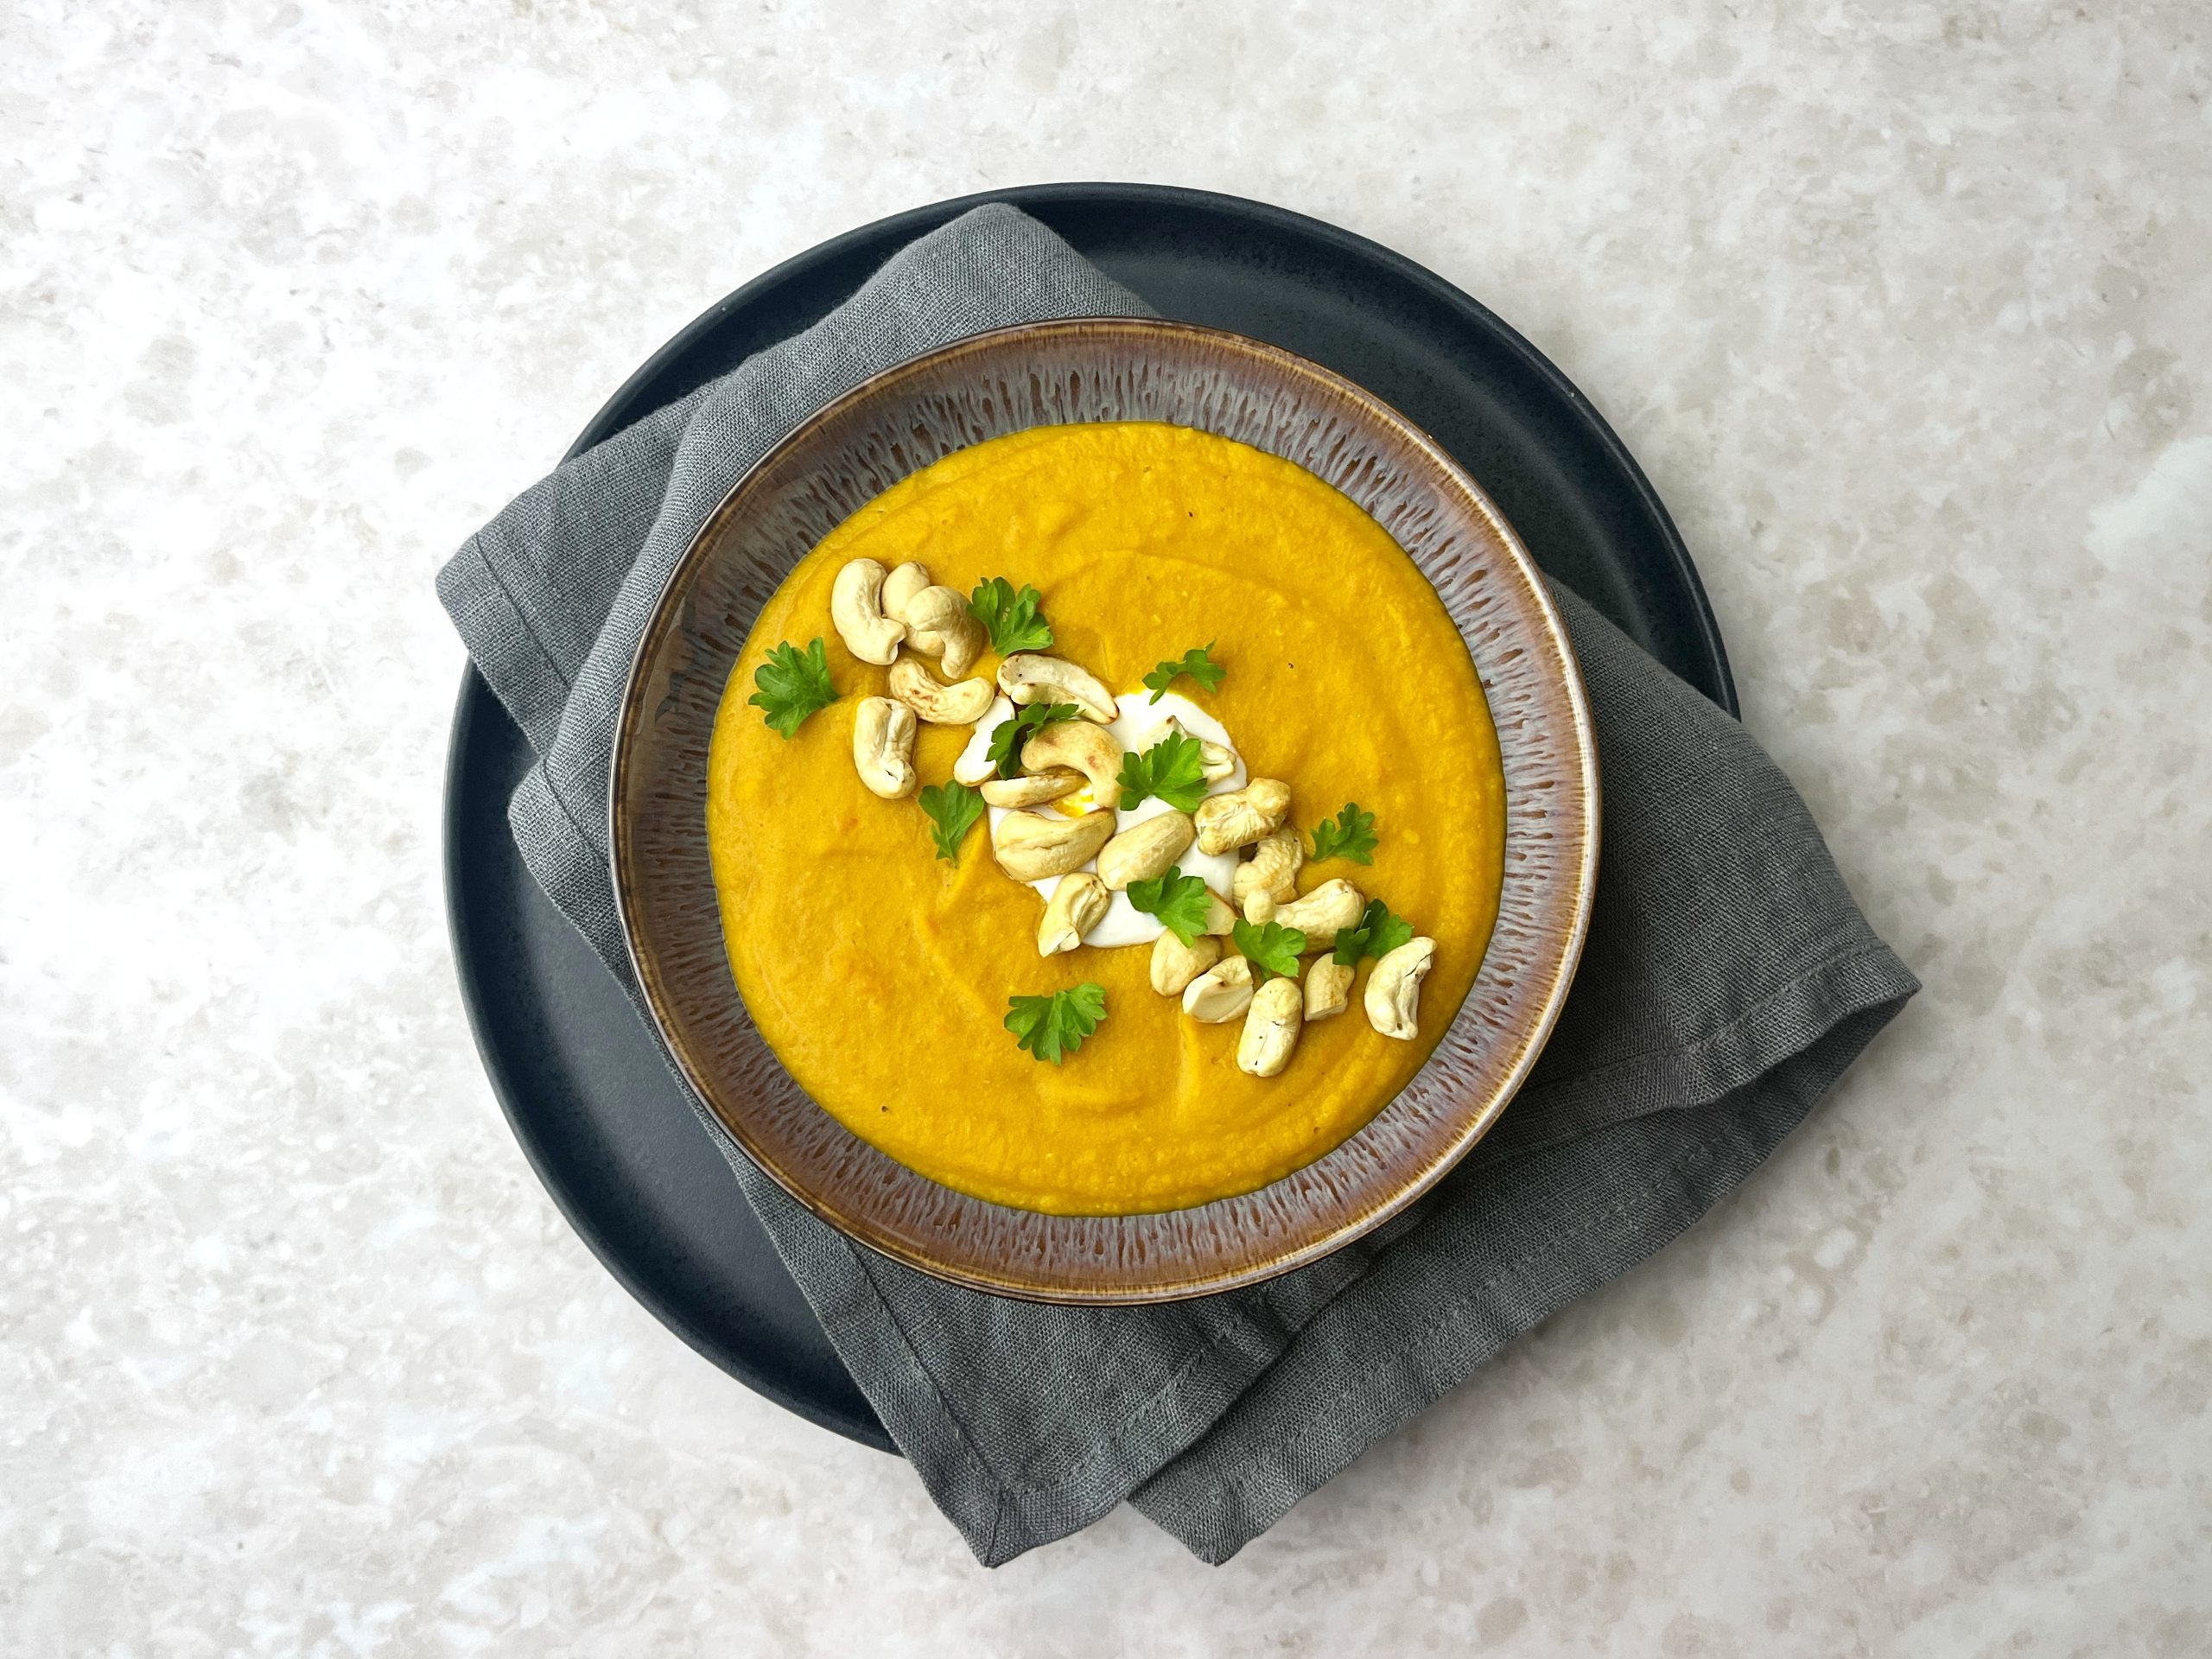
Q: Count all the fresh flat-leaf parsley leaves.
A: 11